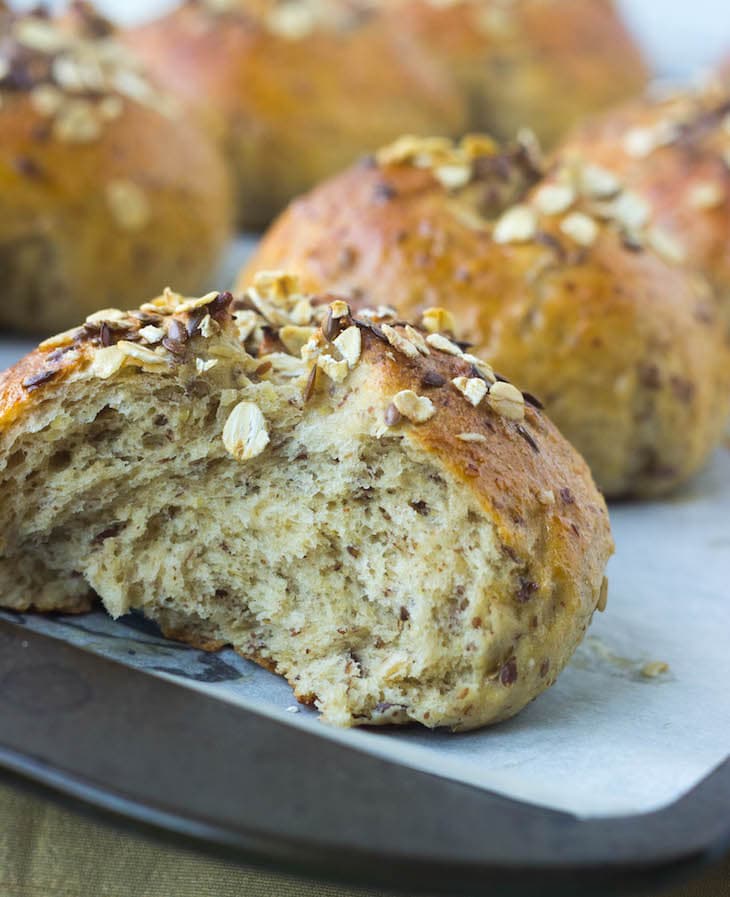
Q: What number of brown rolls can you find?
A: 6